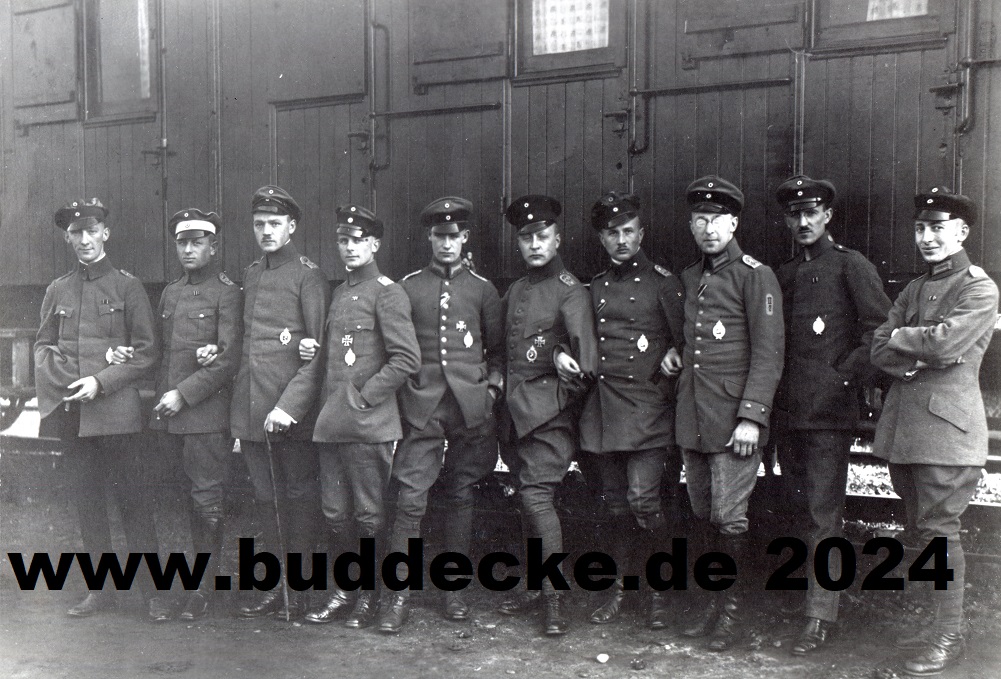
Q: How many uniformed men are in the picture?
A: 10